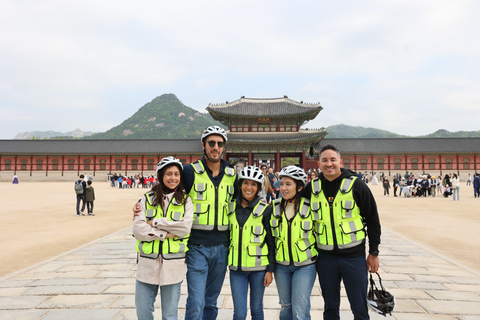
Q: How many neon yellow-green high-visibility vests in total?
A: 5